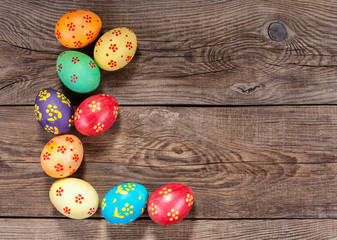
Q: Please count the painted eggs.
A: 9